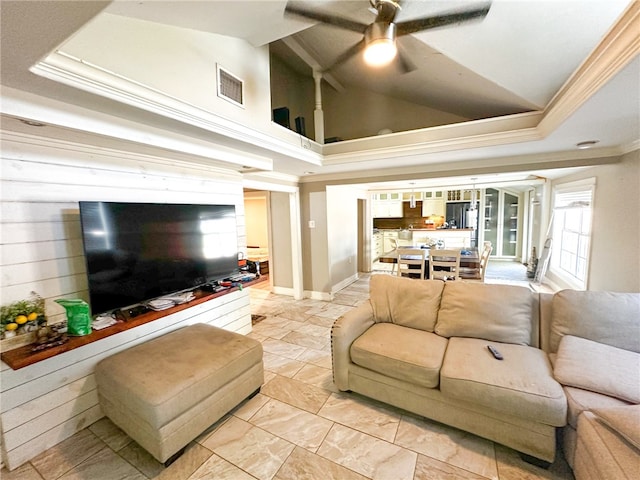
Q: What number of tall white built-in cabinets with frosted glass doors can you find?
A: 2